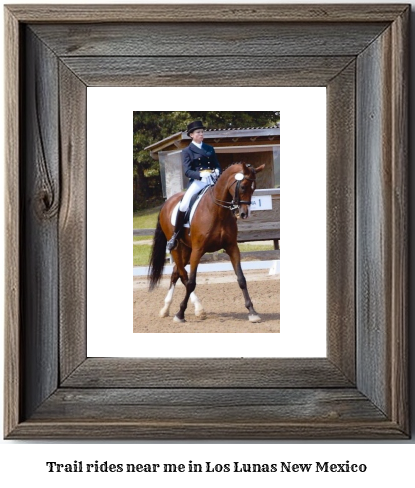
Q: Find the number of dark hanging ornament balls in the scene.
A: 0